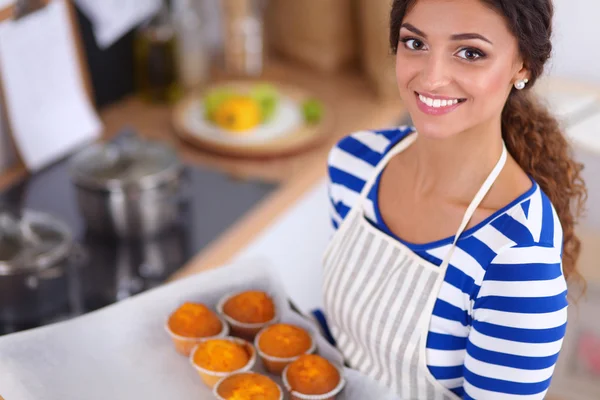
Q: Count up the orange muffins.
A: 6